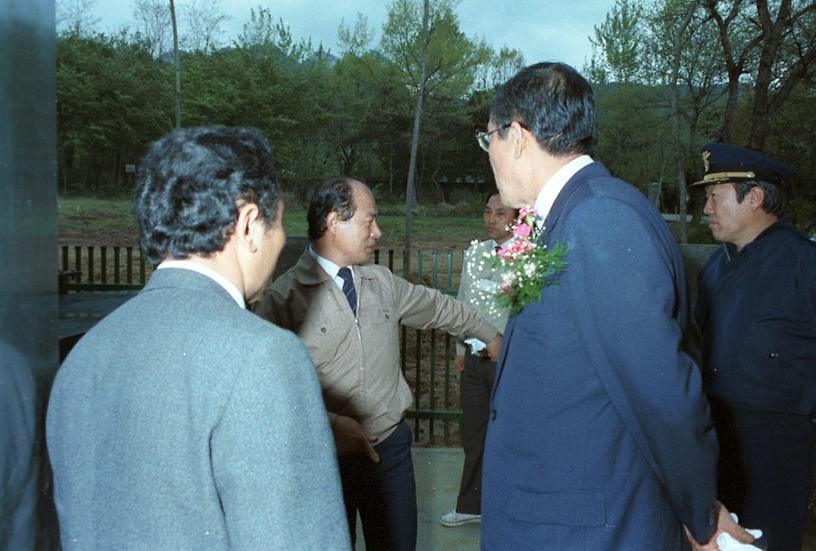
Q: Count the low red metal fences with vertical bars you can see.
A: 0